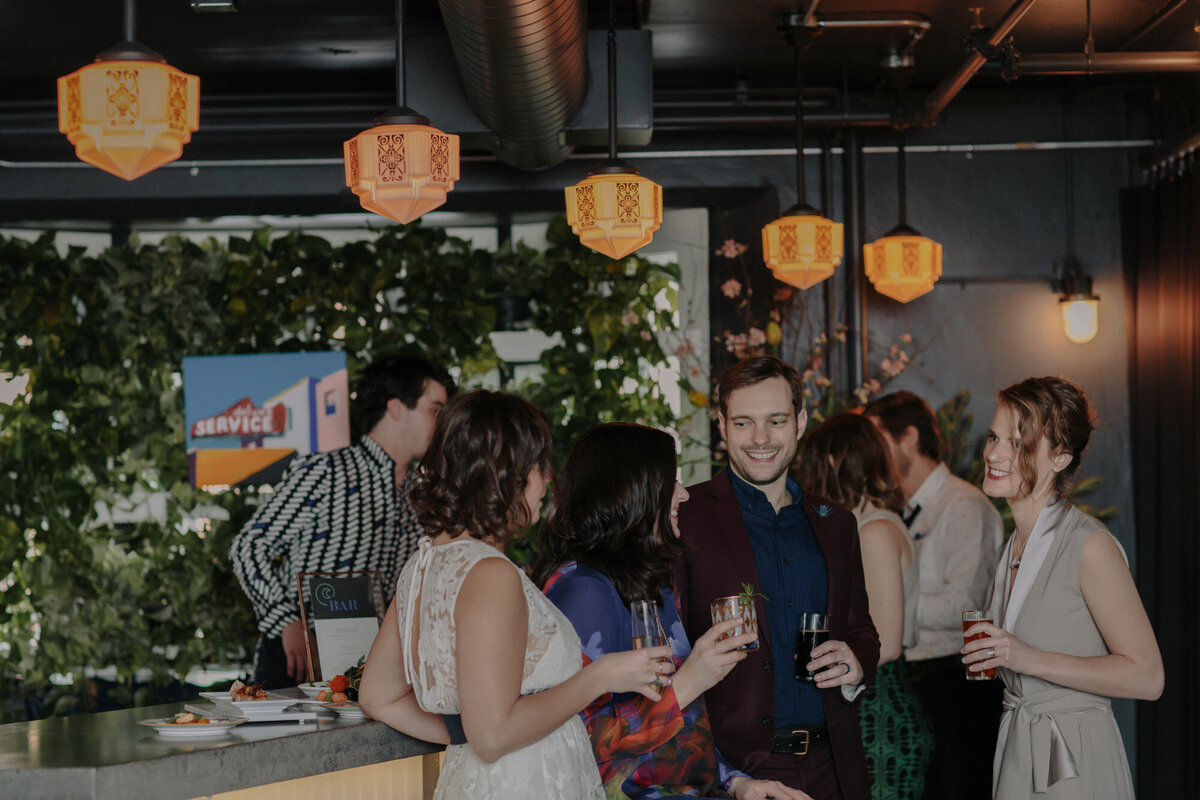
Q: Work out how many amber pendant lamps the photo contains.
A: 5